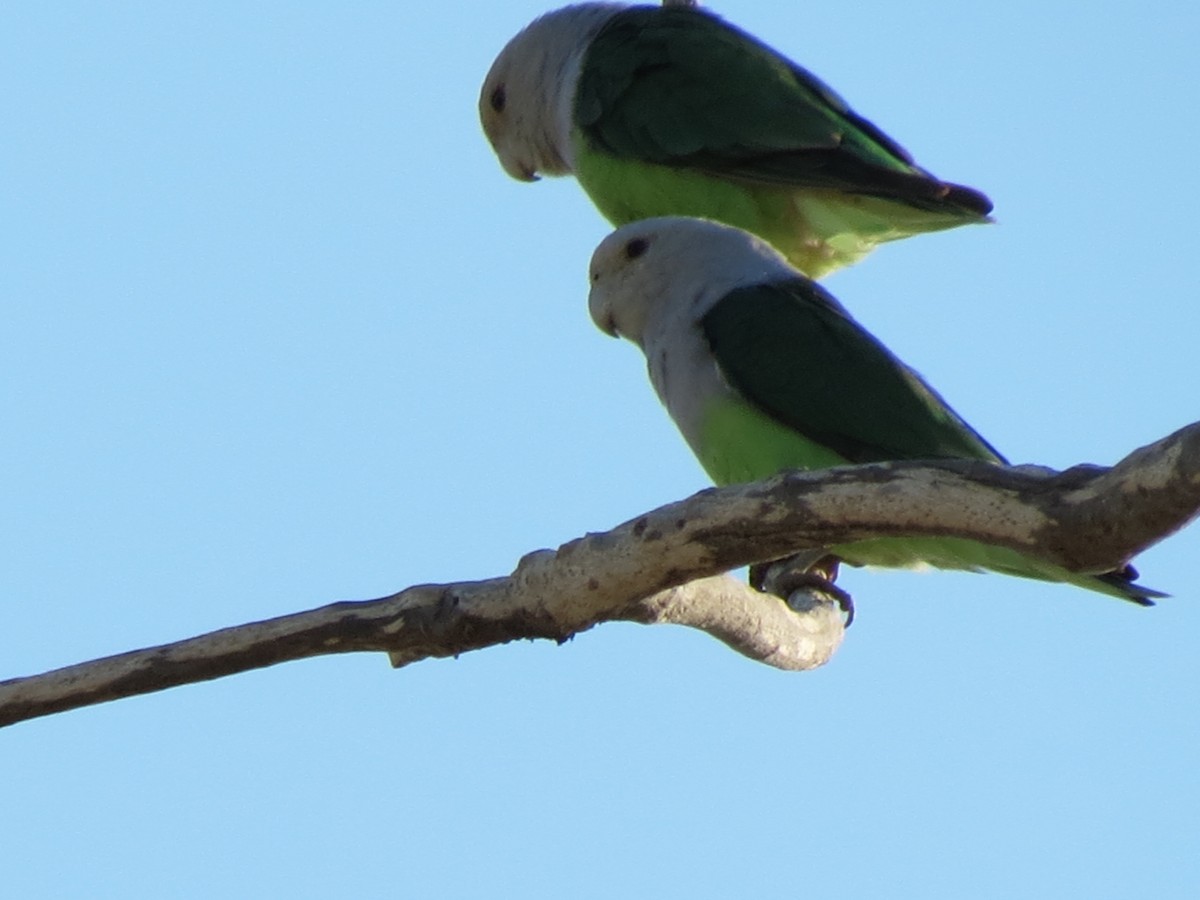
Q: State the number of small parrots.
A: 2